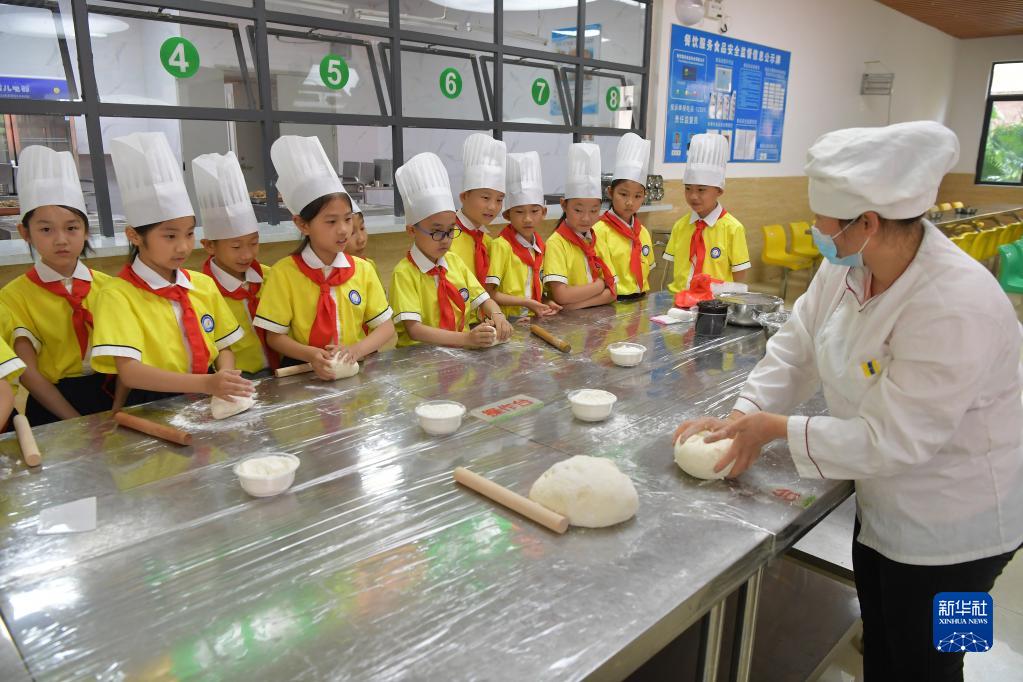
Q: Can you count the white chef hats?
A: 12